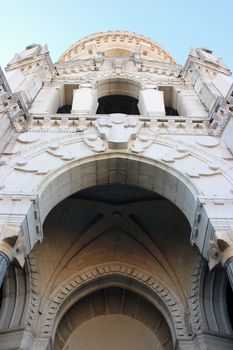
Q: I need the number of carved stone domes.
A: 1